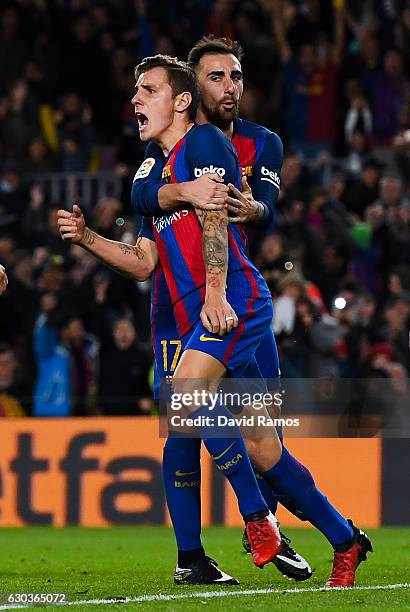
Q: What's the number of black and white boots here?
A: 2